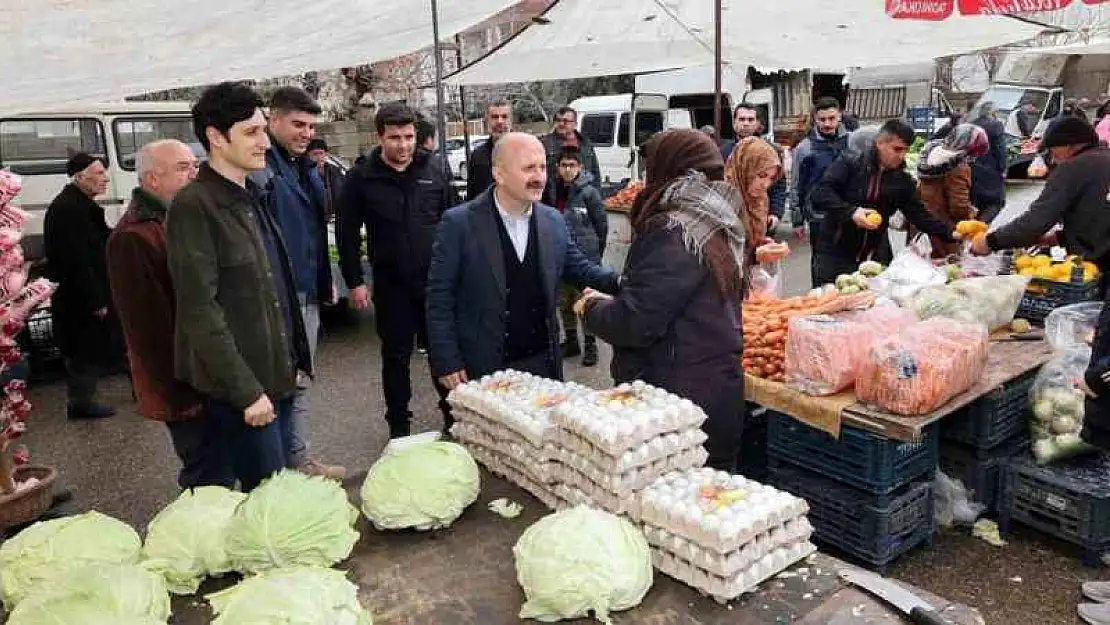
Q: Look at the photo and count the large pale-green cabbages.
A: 7